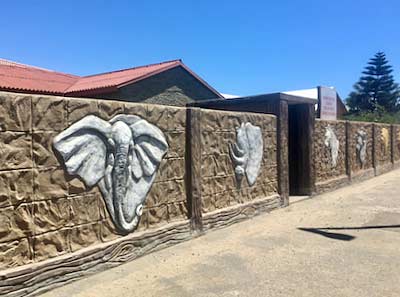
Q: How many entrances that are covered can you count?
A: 1